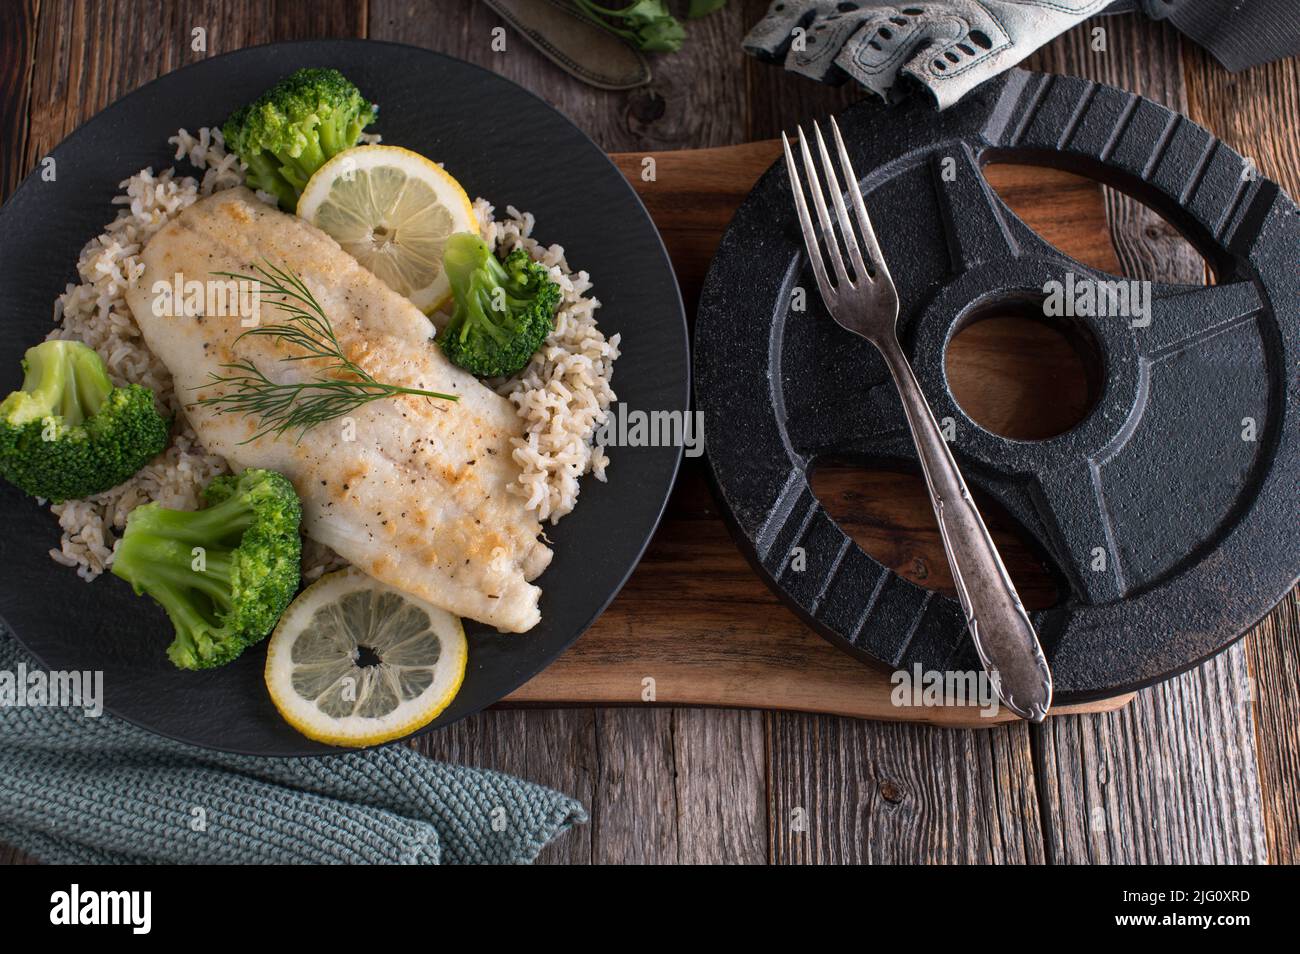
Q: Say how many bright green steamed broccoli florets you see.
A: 4